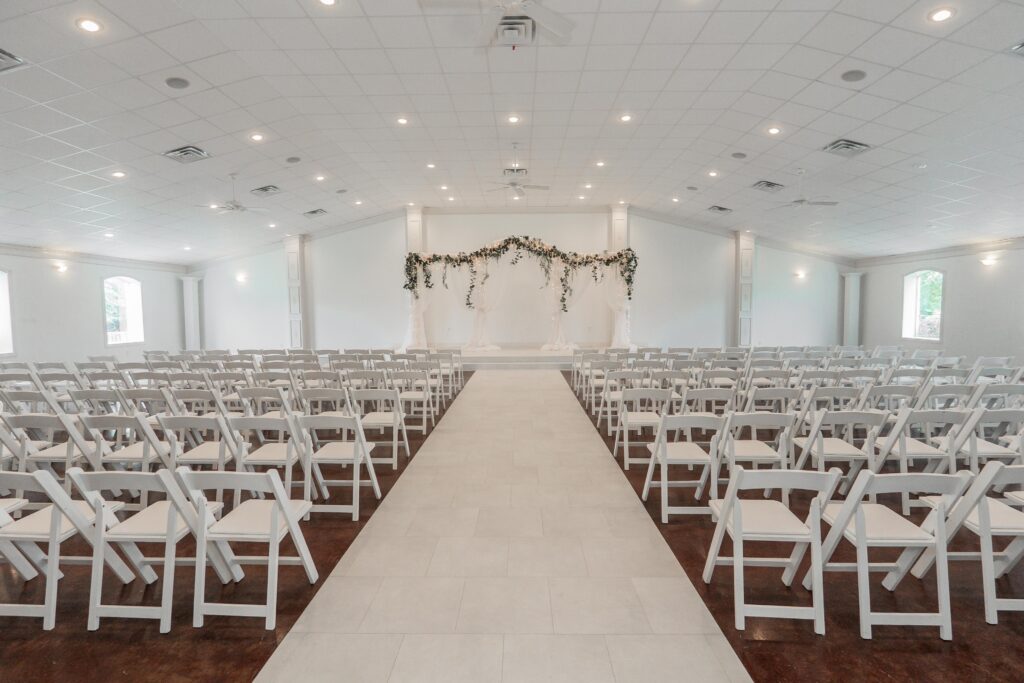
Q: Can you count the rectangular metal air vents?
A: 10